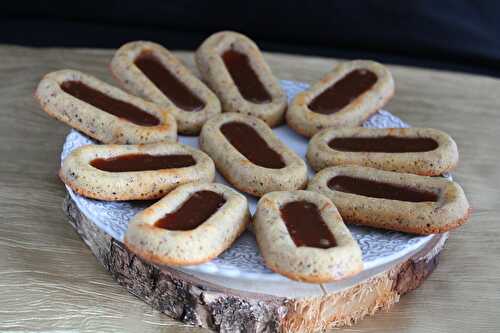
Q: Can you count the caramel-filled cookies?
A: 10